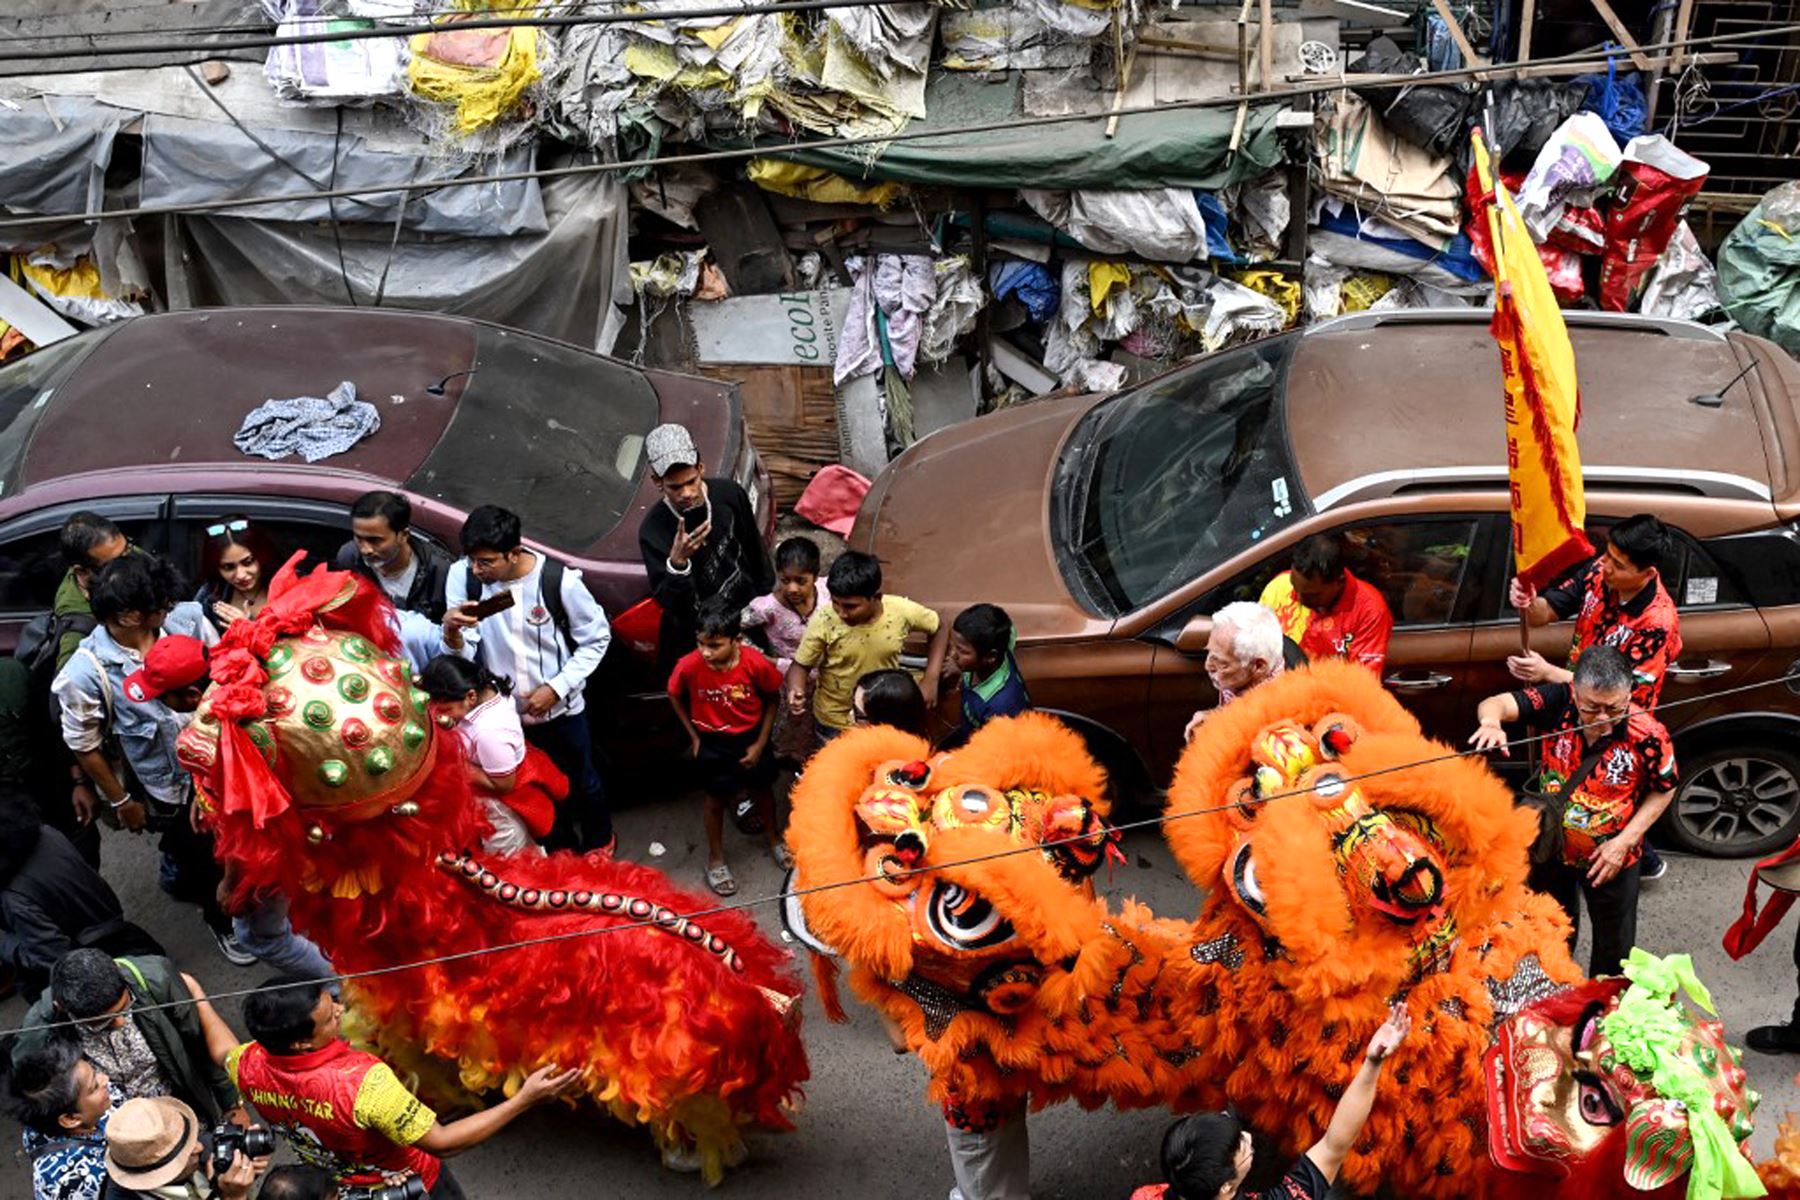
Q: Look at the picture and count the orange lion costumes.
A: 2